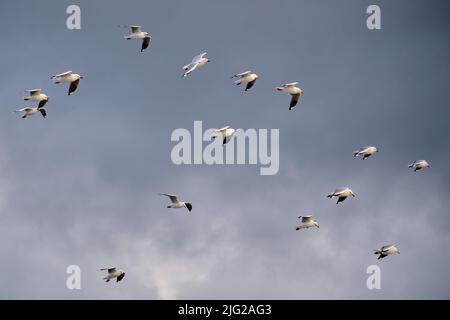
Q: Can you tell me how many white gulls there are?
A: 15